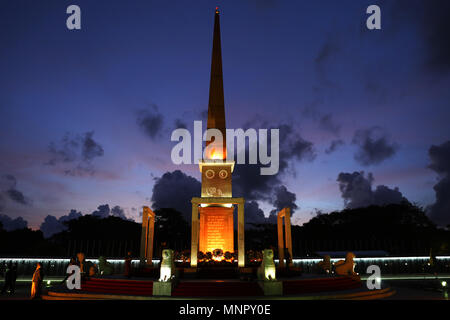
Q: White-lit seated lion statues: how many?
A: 2